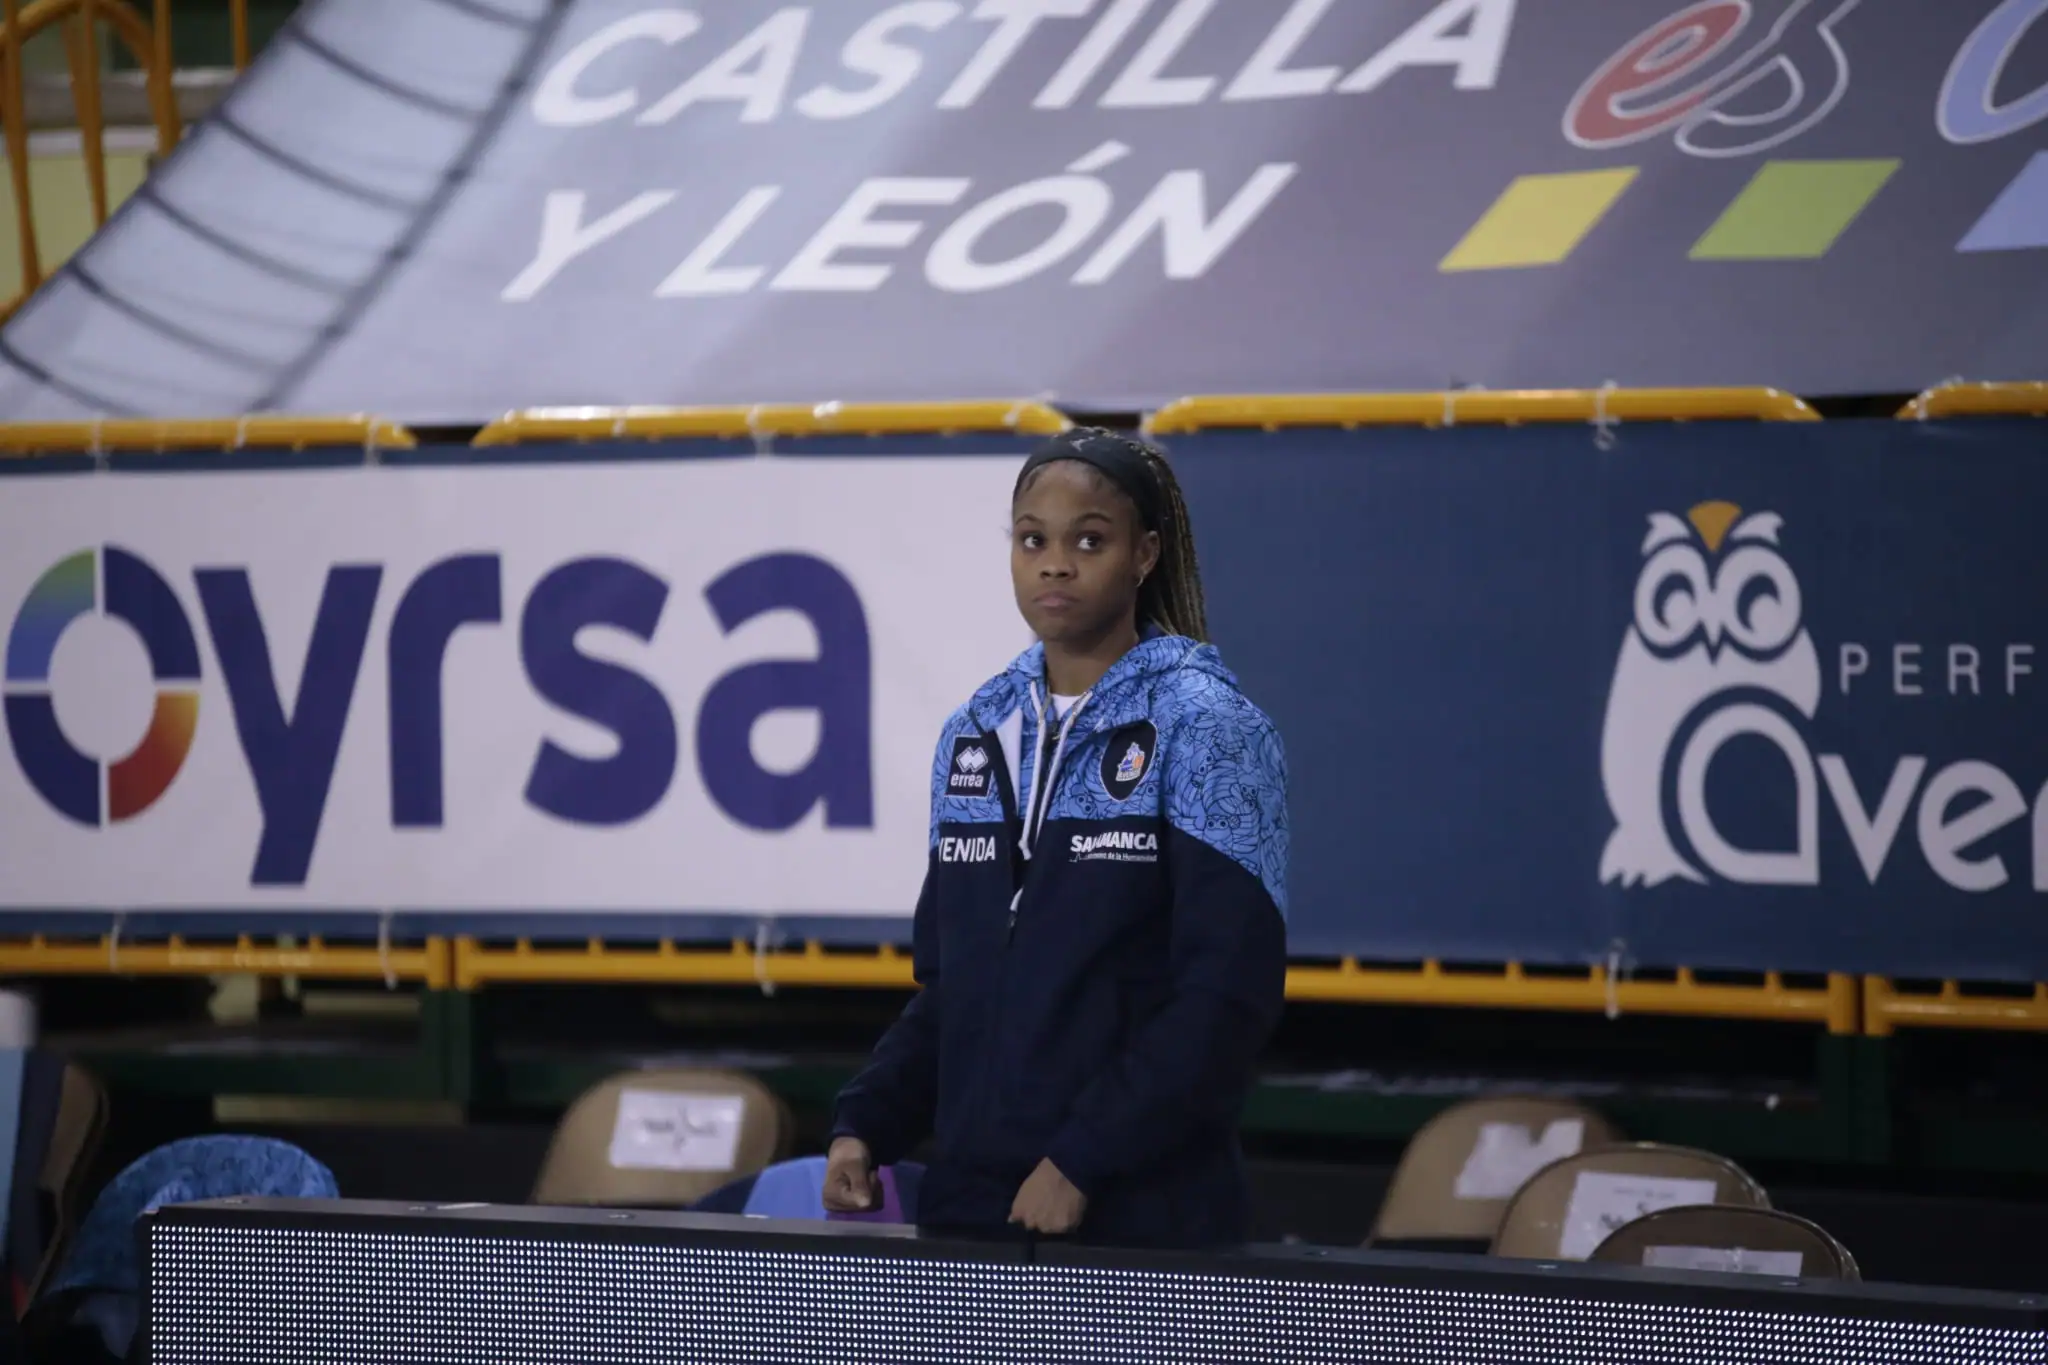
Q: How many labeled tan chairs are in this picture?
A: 4